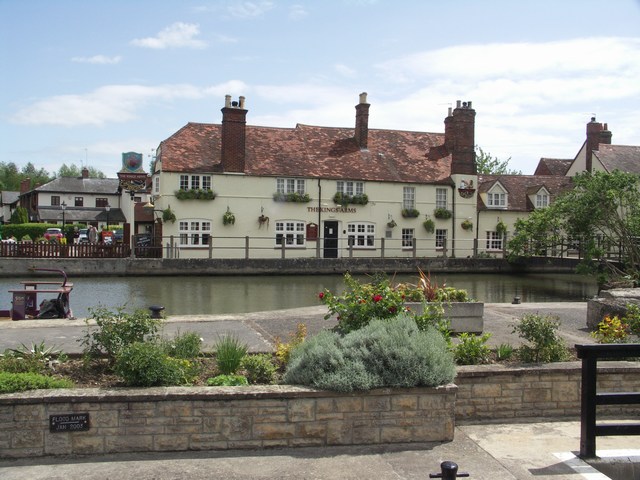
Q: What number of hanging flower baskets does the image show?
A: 7